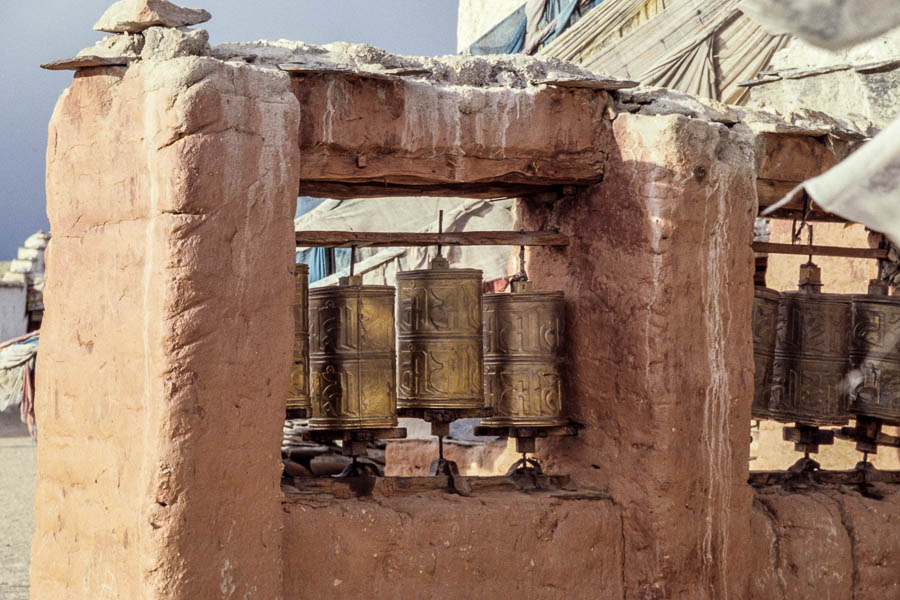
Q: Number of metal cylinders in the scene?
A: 7